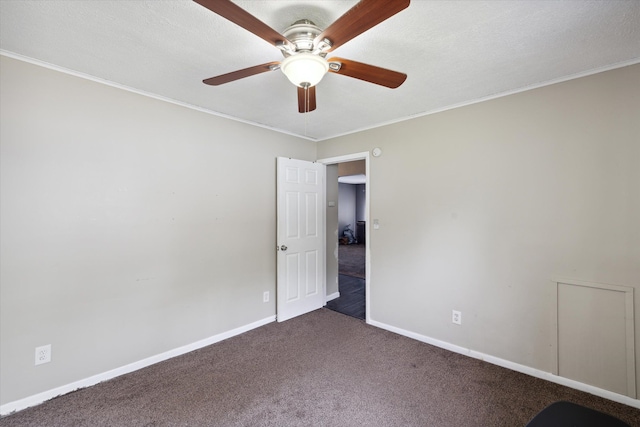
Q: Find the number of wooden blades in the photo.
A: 5